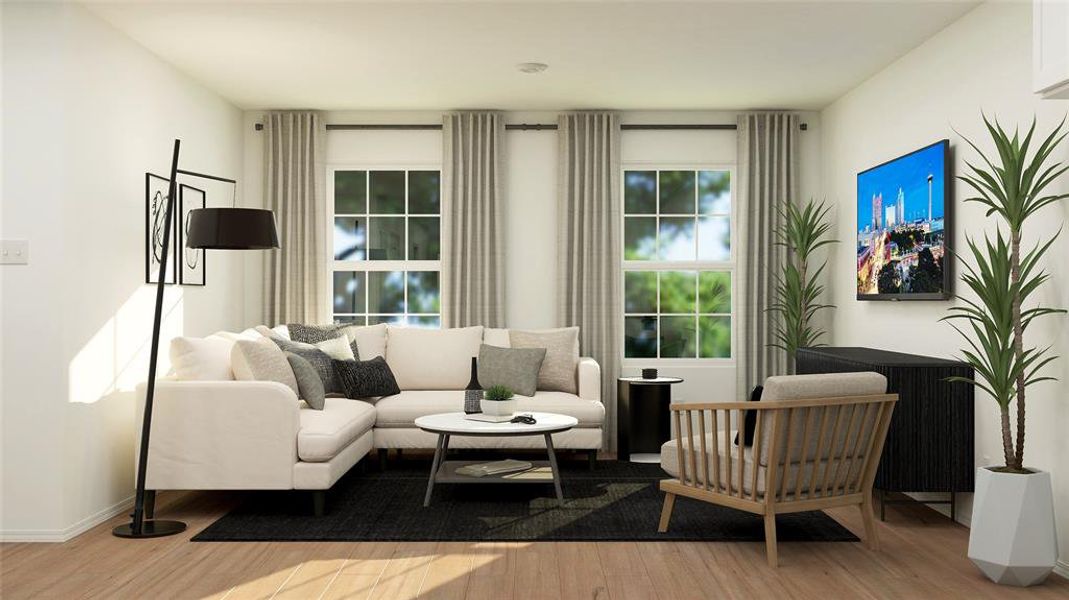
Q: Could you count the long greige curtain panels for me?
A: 4